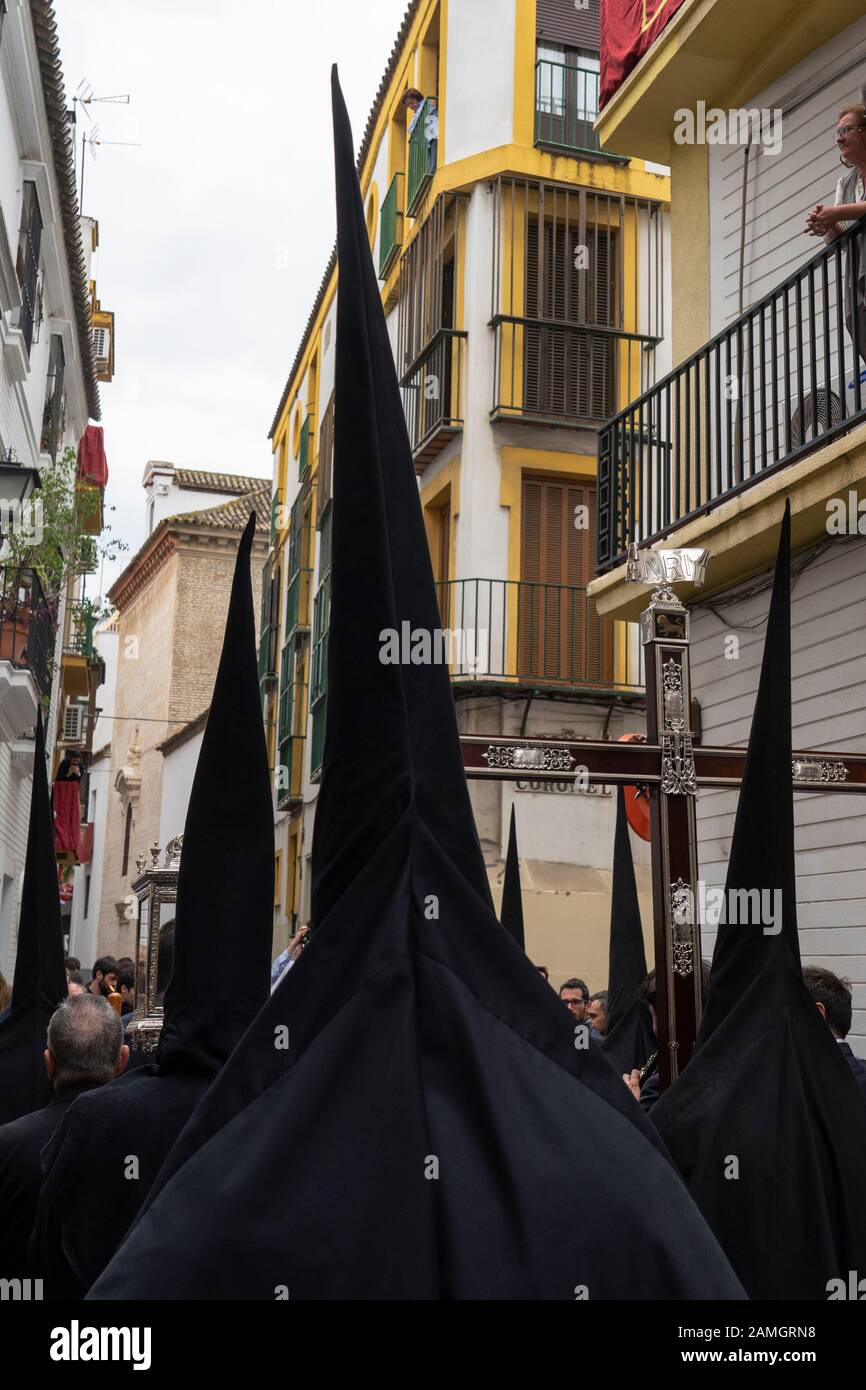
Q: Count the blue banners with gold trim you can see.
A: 0